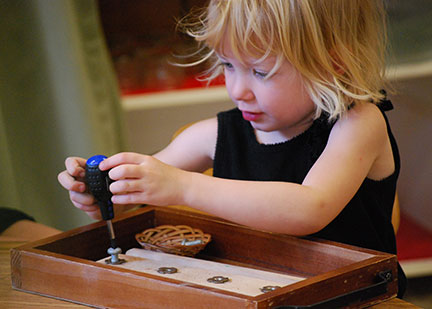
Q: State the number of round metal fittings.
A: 4